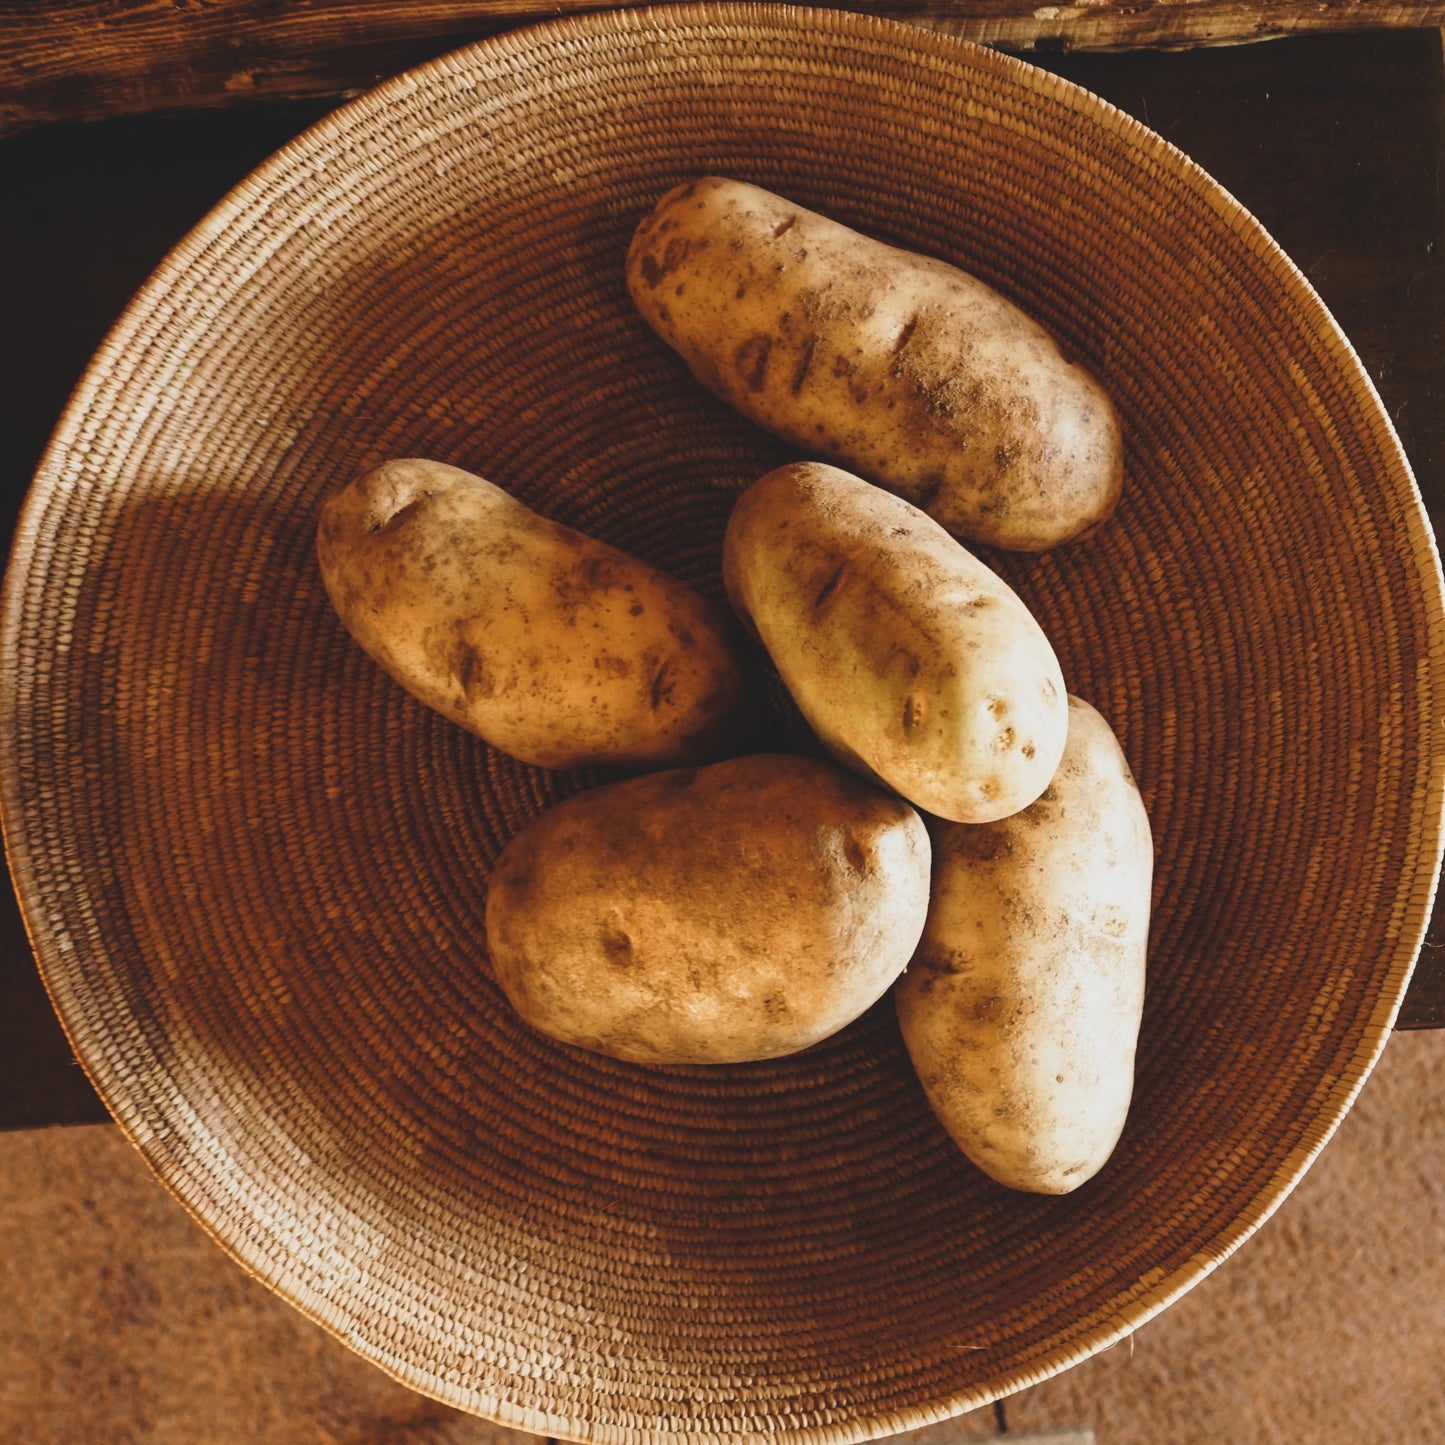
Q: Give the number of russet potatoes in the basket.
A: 5